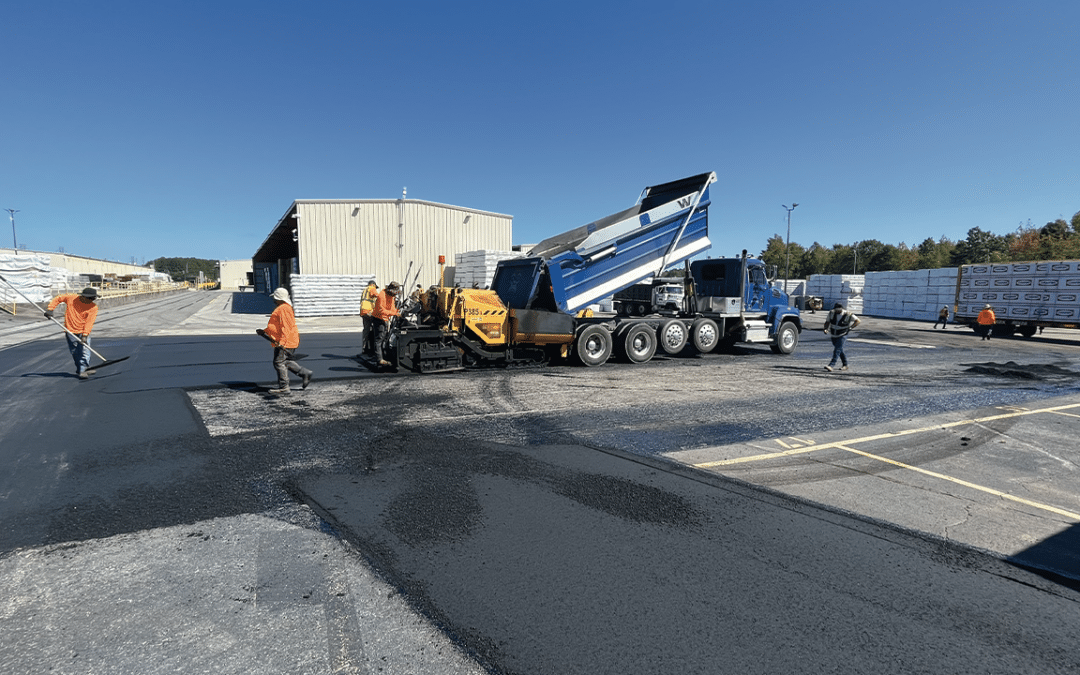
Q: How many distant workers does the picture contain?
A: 2